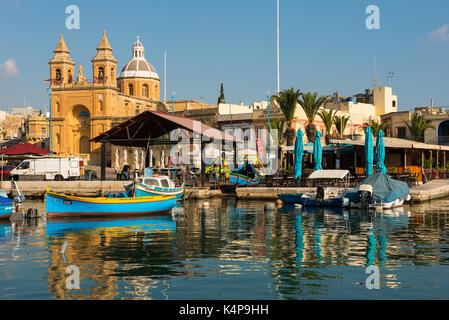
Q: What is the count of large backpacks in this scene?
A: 0